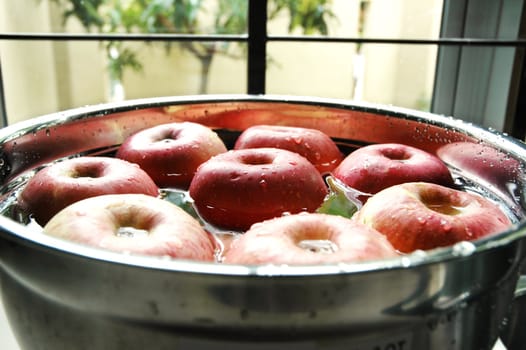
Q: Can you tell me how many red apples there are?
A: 8